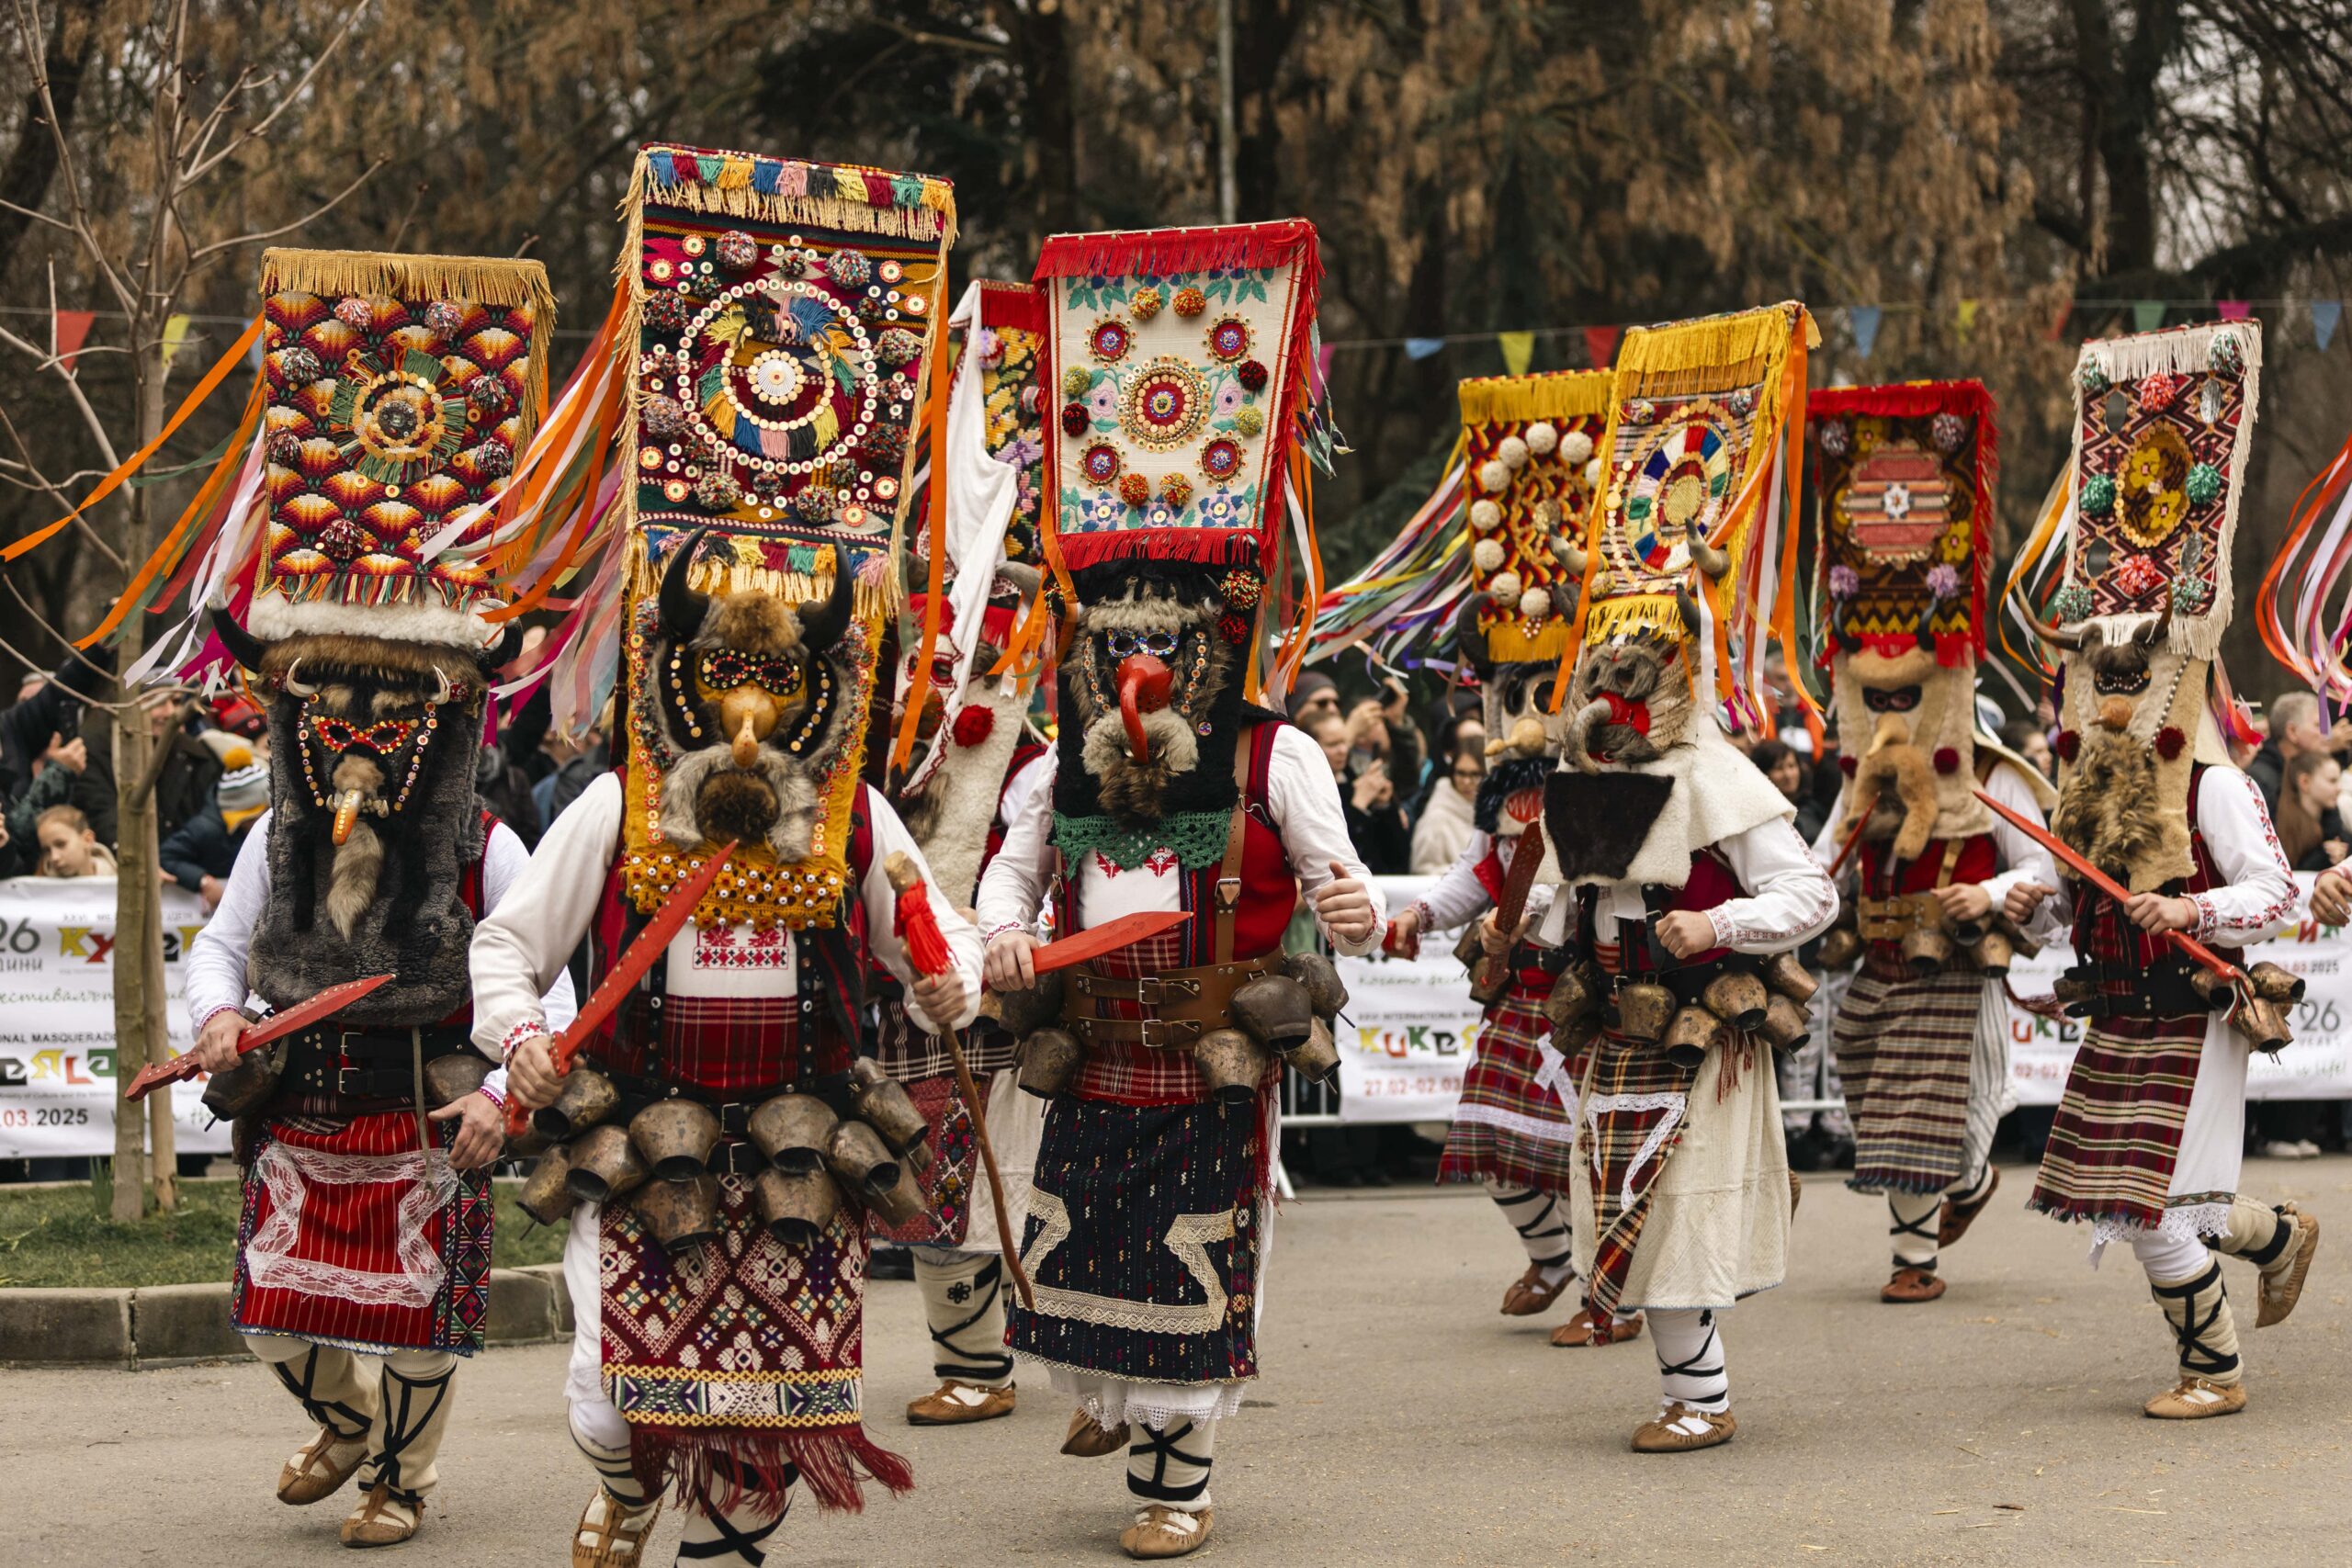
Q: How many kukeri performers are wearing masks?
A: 8